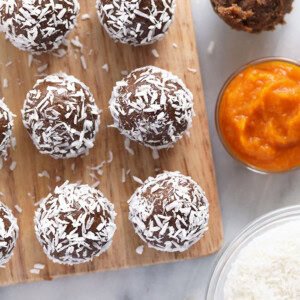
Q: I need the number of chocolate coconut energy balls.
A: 8